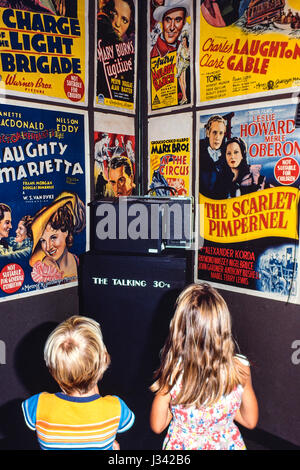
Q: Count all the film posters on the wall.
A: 8